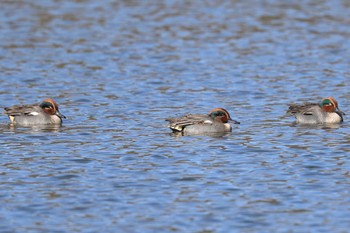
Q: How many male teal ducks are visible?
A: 3